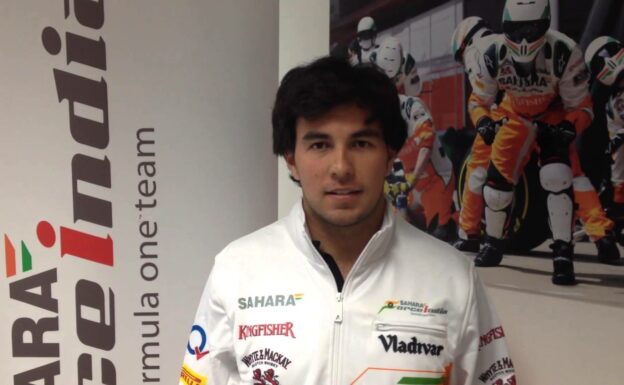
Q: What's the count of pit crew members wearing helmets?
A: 5